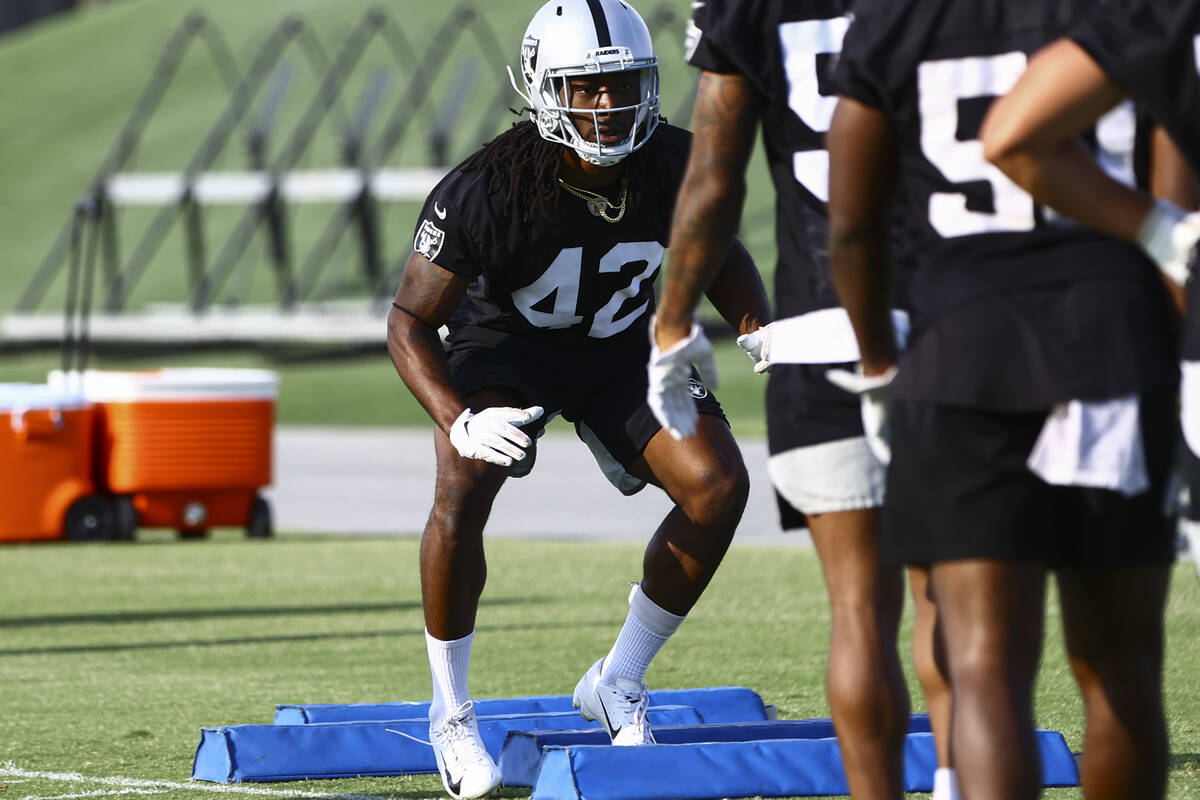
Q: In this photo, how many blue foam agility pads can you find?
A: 4